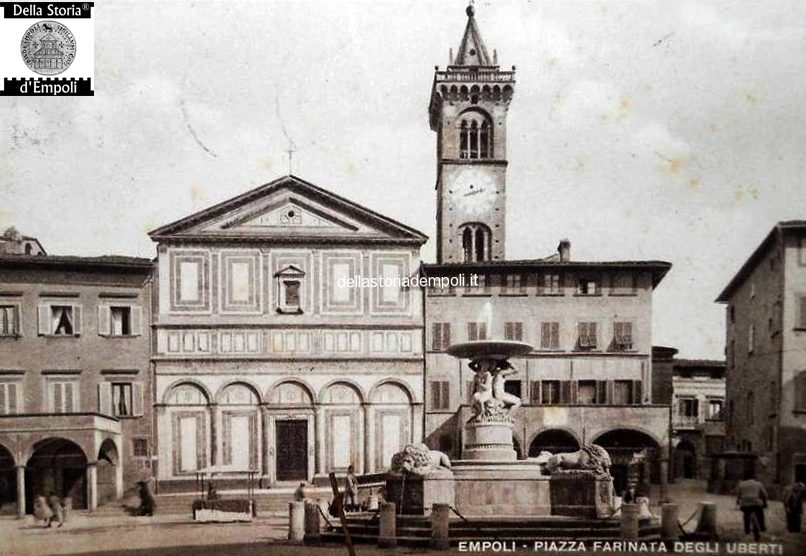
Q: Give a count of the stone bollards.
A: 7